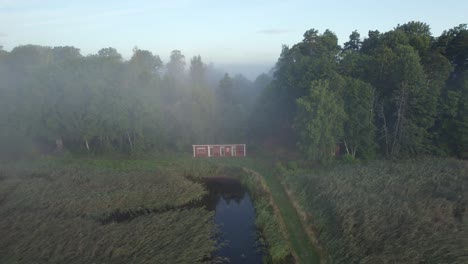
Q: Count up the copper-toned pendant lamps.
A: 0